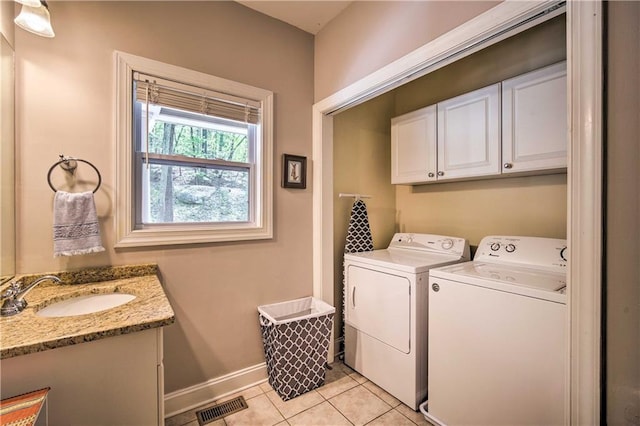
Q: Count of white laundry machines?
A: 2